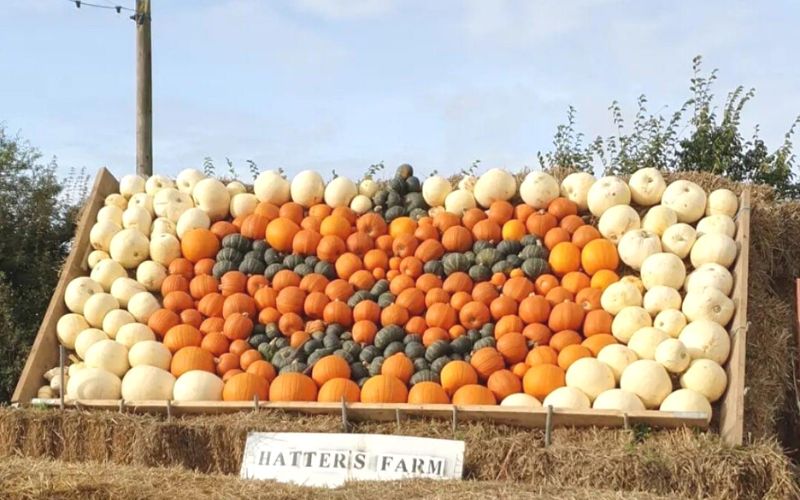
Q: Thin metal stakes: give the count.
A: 9